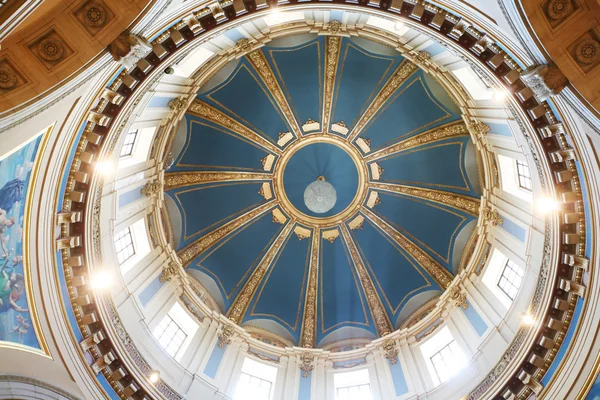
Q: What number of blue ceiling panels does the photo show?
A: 12